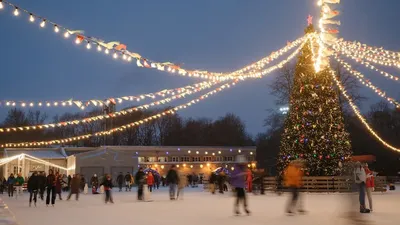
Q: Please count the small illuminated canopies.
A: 2